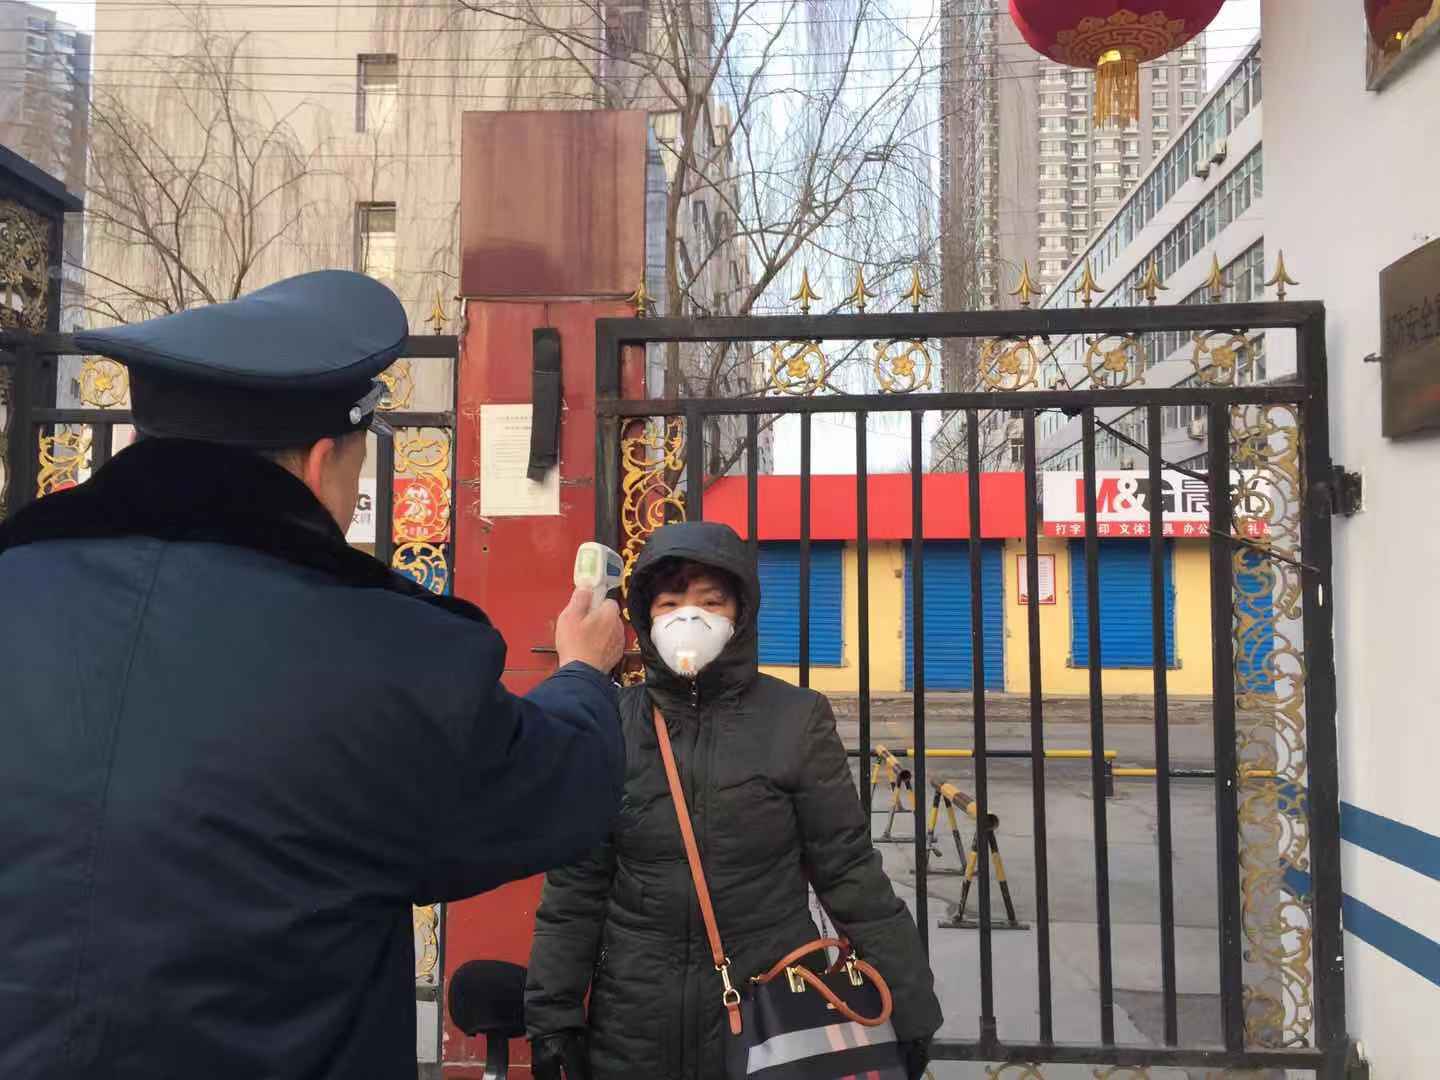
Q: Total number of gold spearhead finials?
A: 10